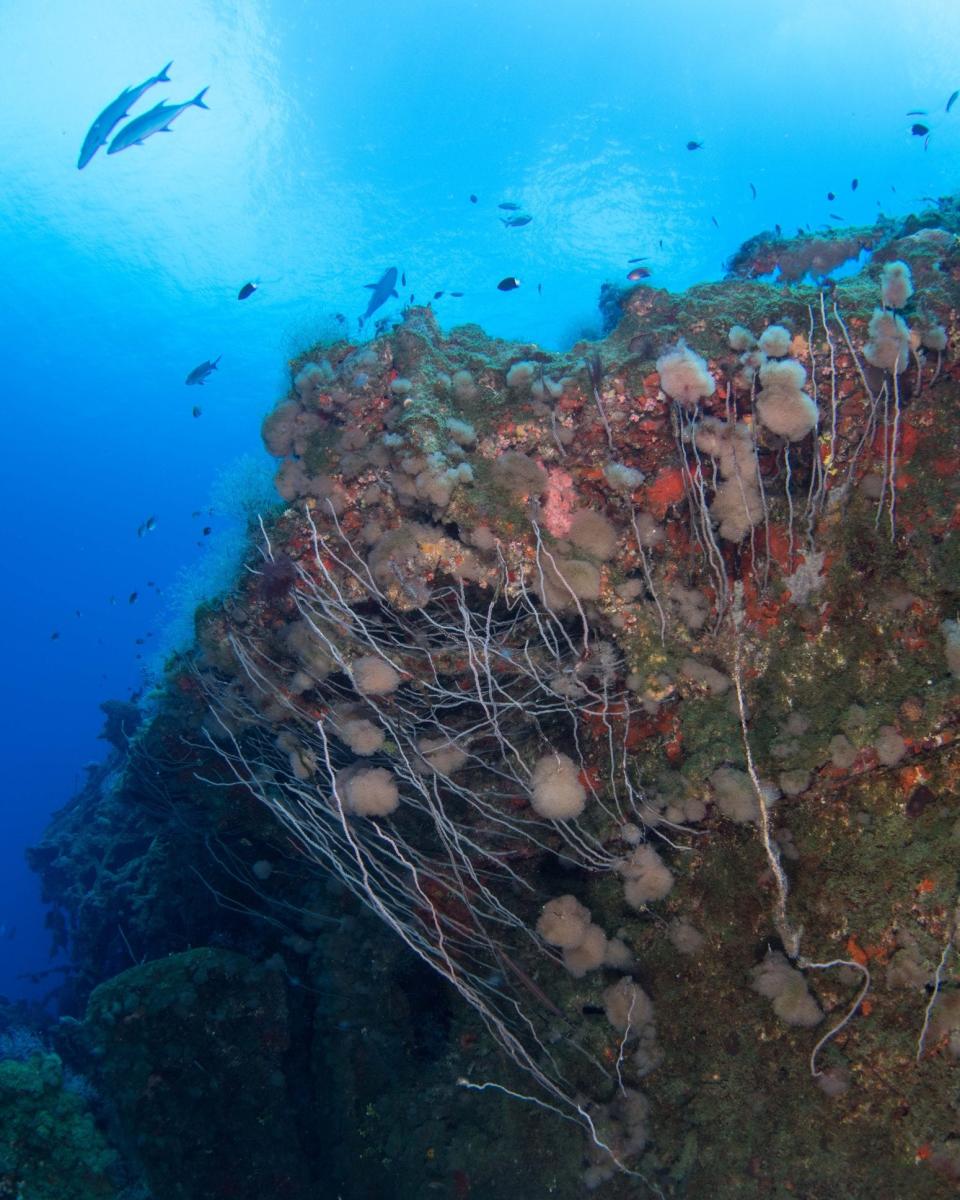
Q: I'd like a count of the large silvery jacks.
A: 2